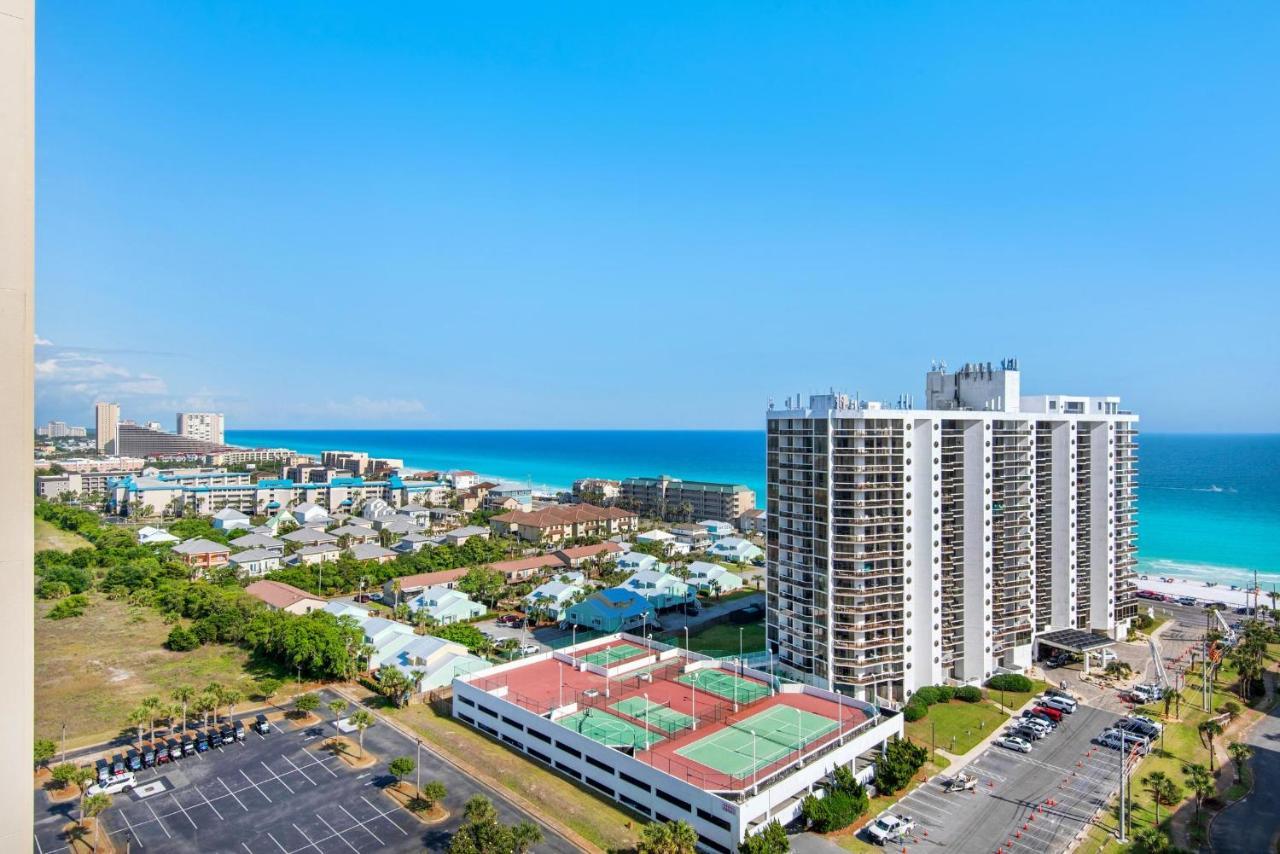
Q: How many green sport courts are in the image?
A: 5